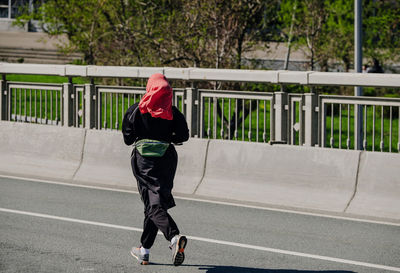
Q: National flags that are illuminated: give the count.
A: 0